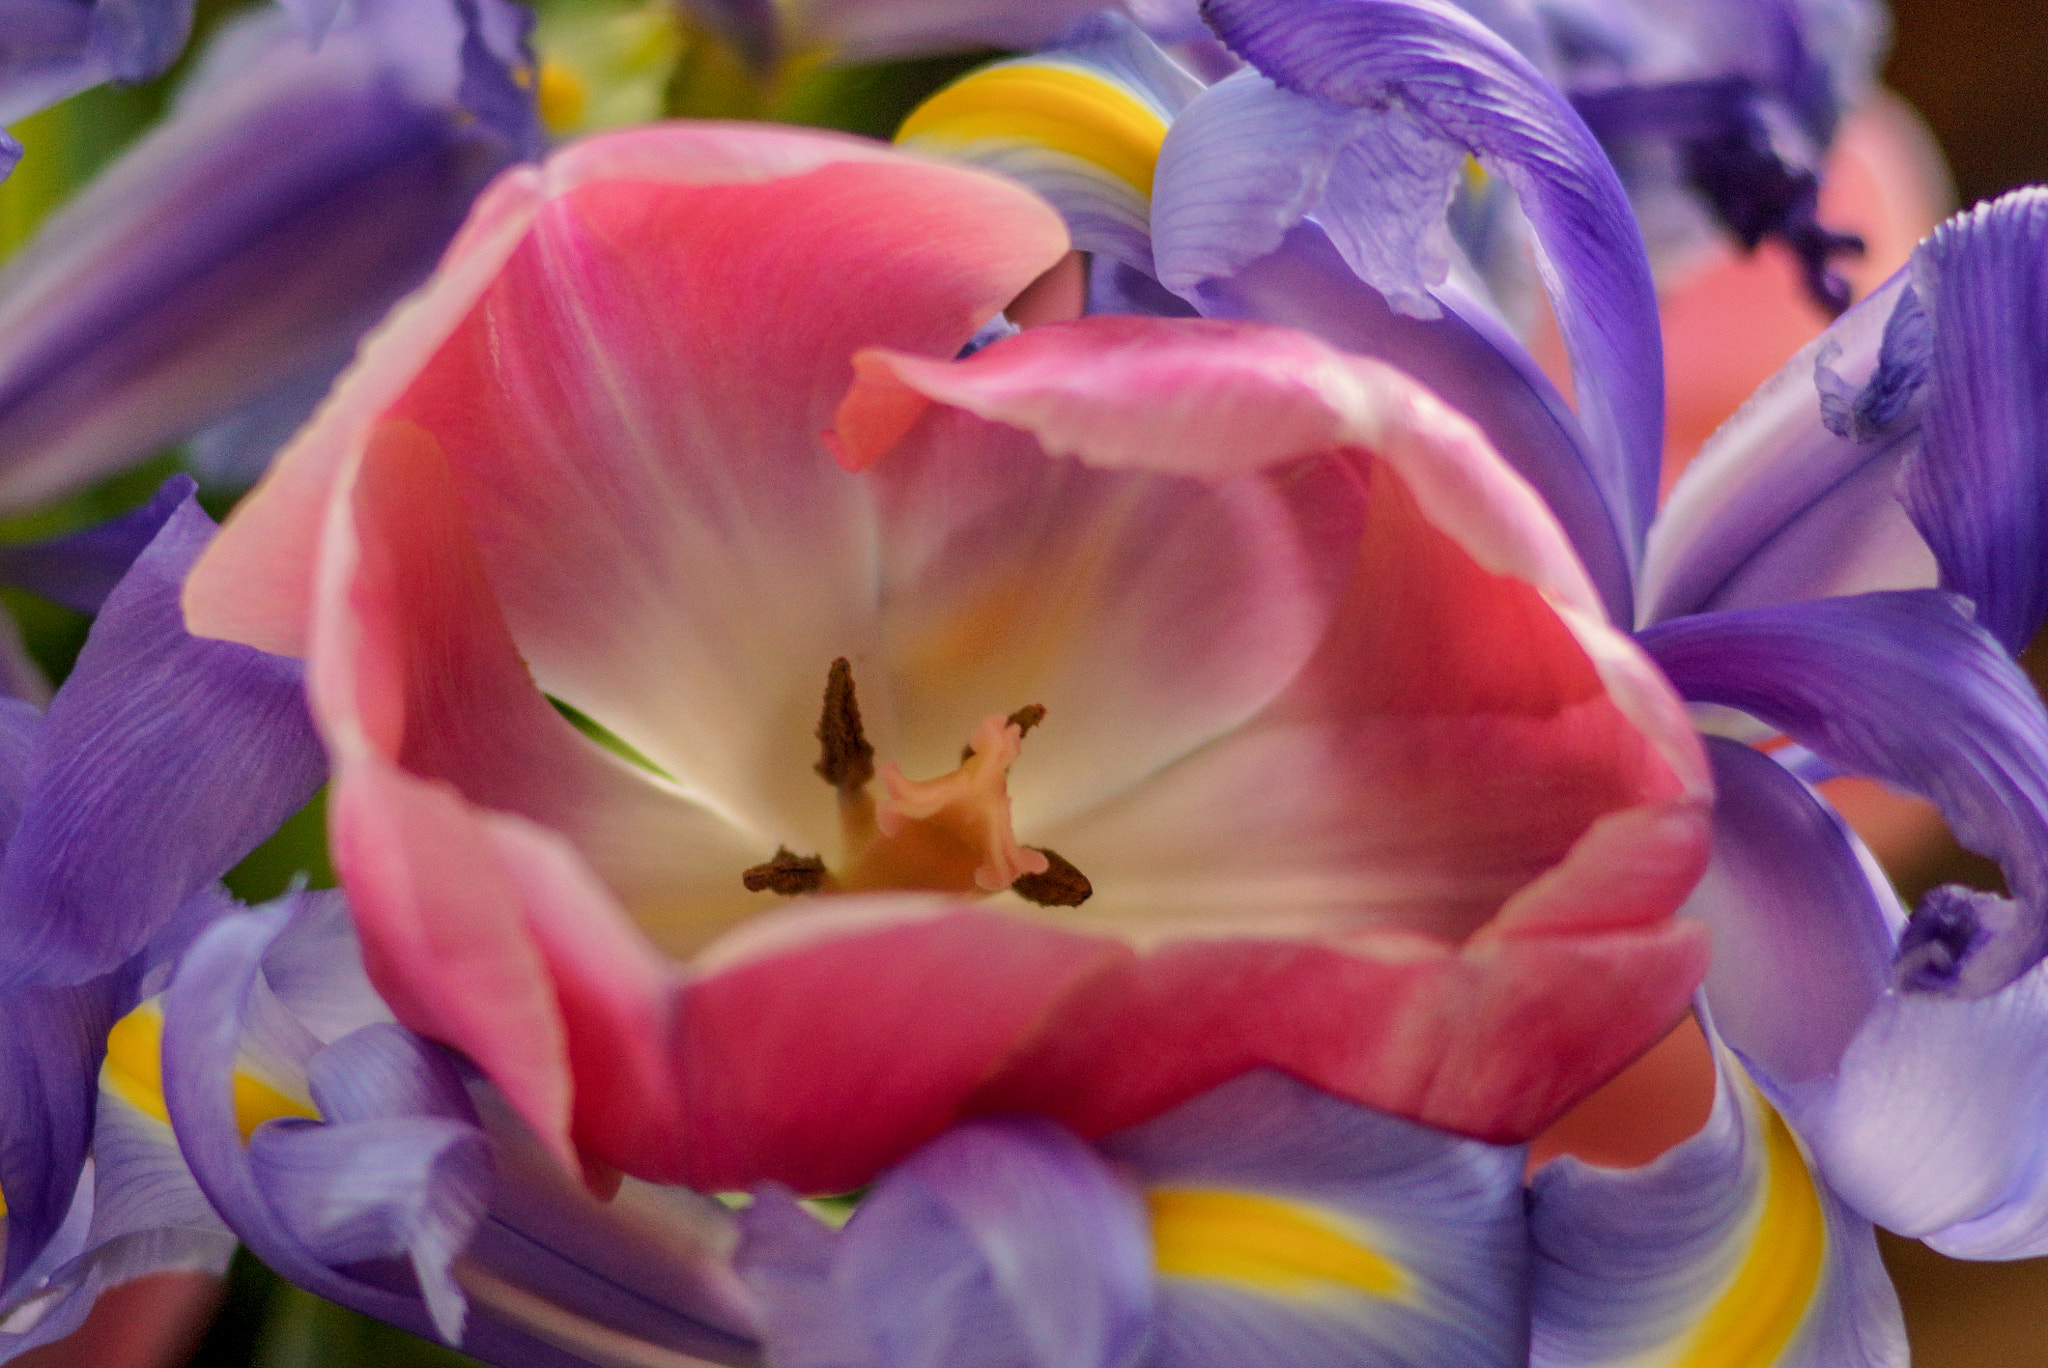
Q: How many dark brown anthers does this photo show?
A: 4